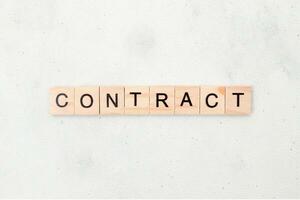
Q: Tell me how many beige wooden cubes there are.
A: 8